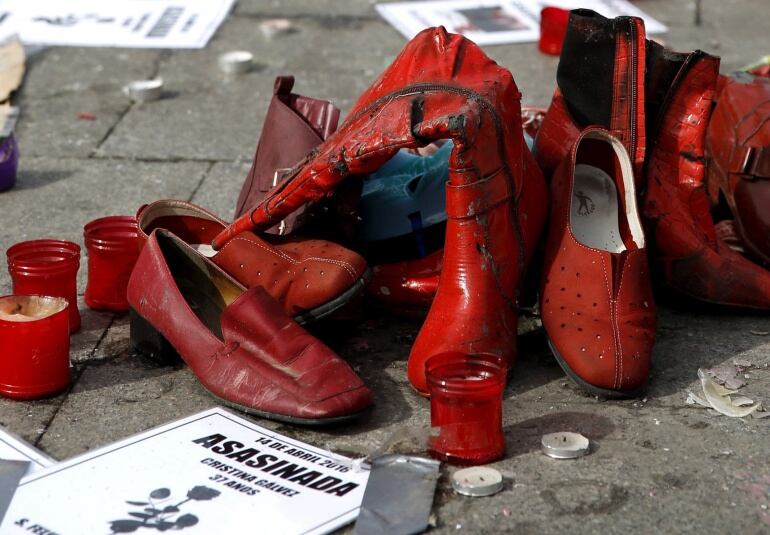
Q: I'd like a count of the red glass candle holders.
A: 5